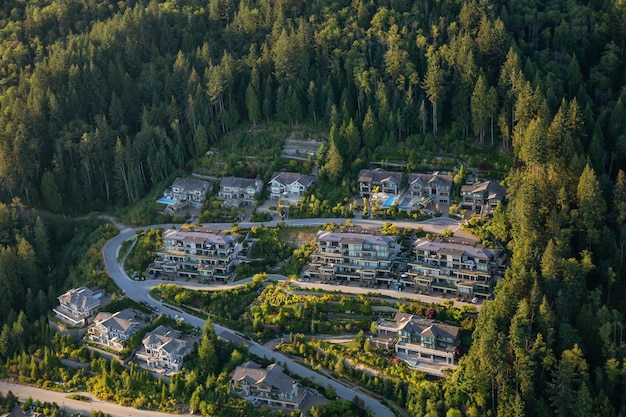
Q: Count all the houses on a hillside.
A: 14